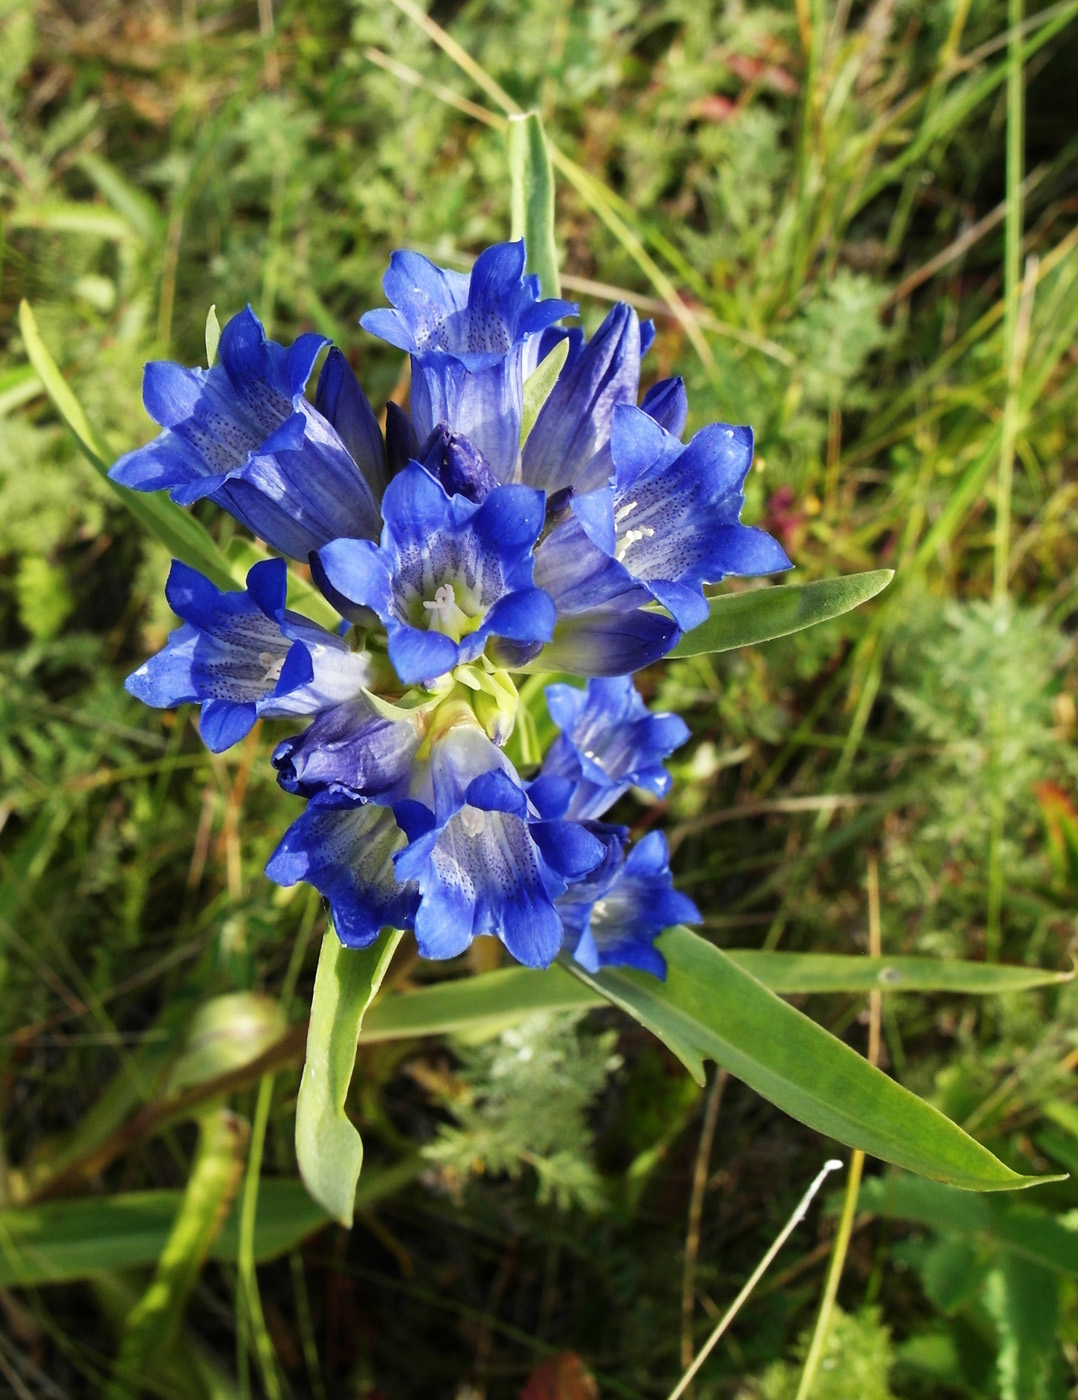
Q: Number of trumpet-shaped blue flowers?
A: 9